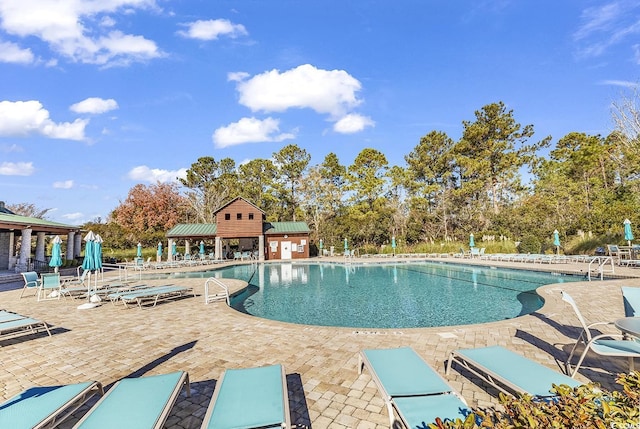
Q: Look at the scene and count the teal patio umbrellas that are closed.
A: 13